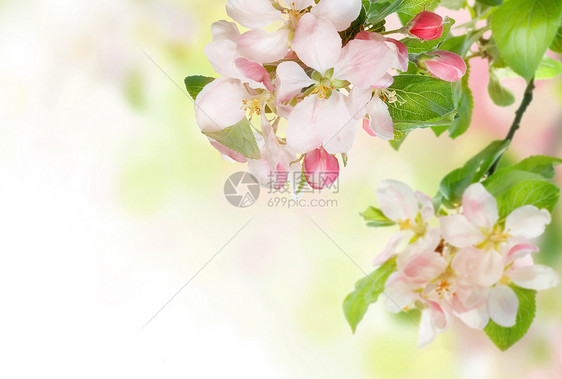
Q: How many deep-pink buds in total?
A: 3